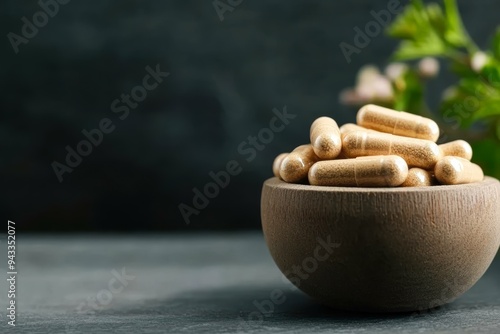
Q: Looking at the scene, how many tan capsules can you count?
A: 10